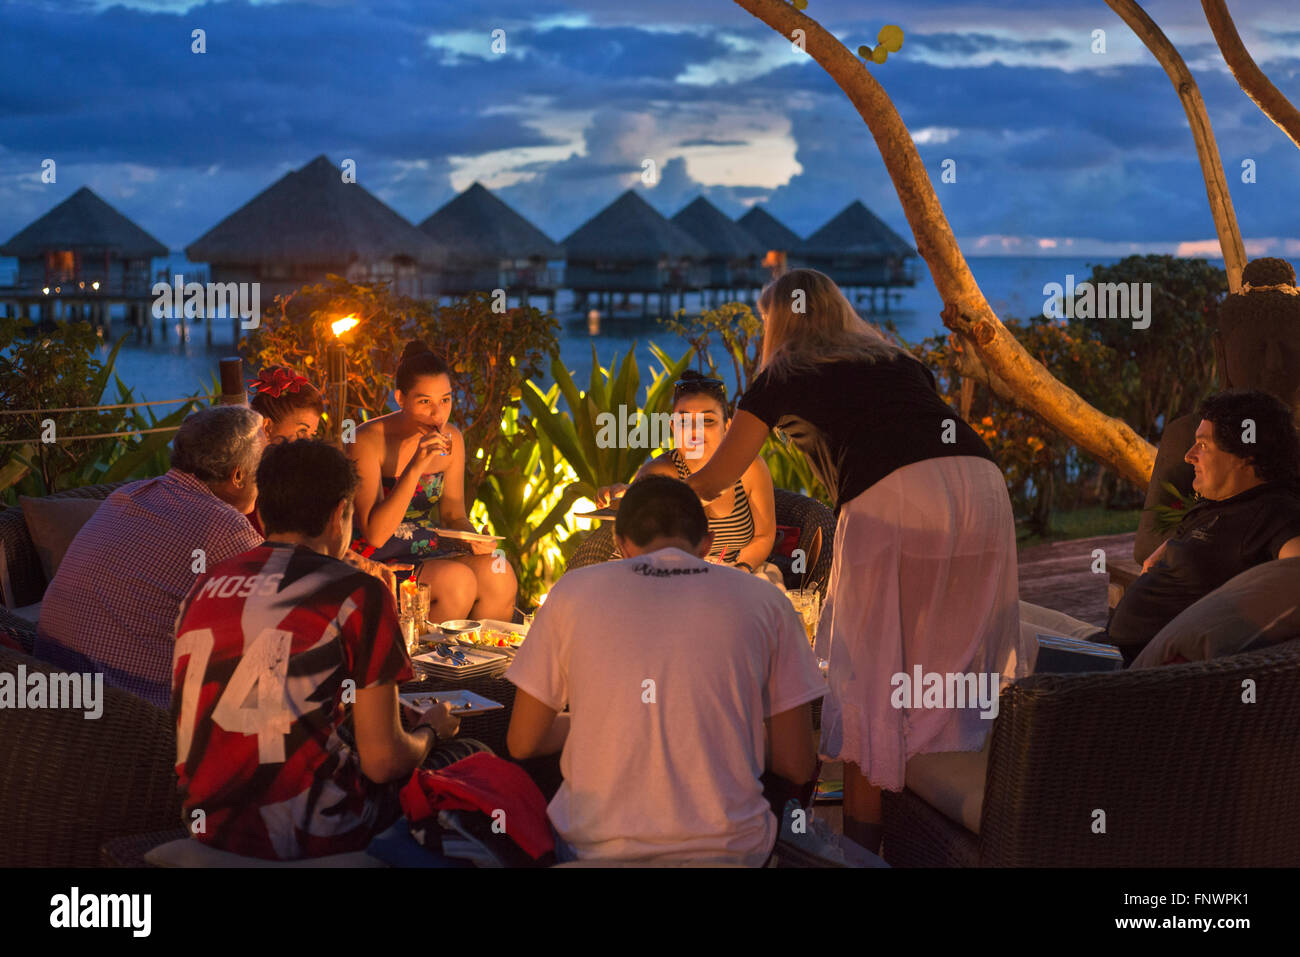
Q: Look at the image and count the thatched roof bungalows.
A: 7